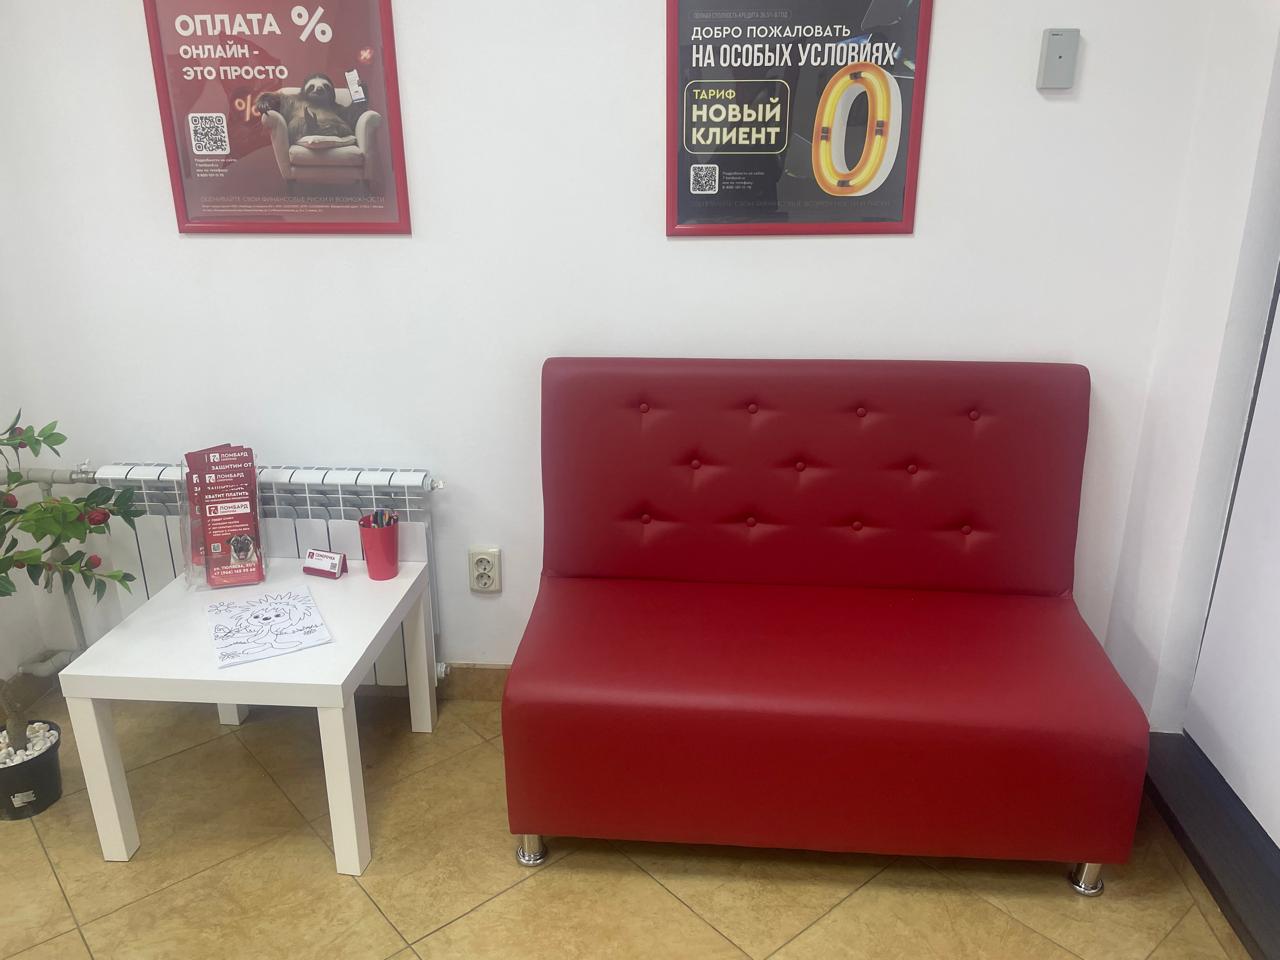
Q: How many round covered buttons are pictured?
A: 11